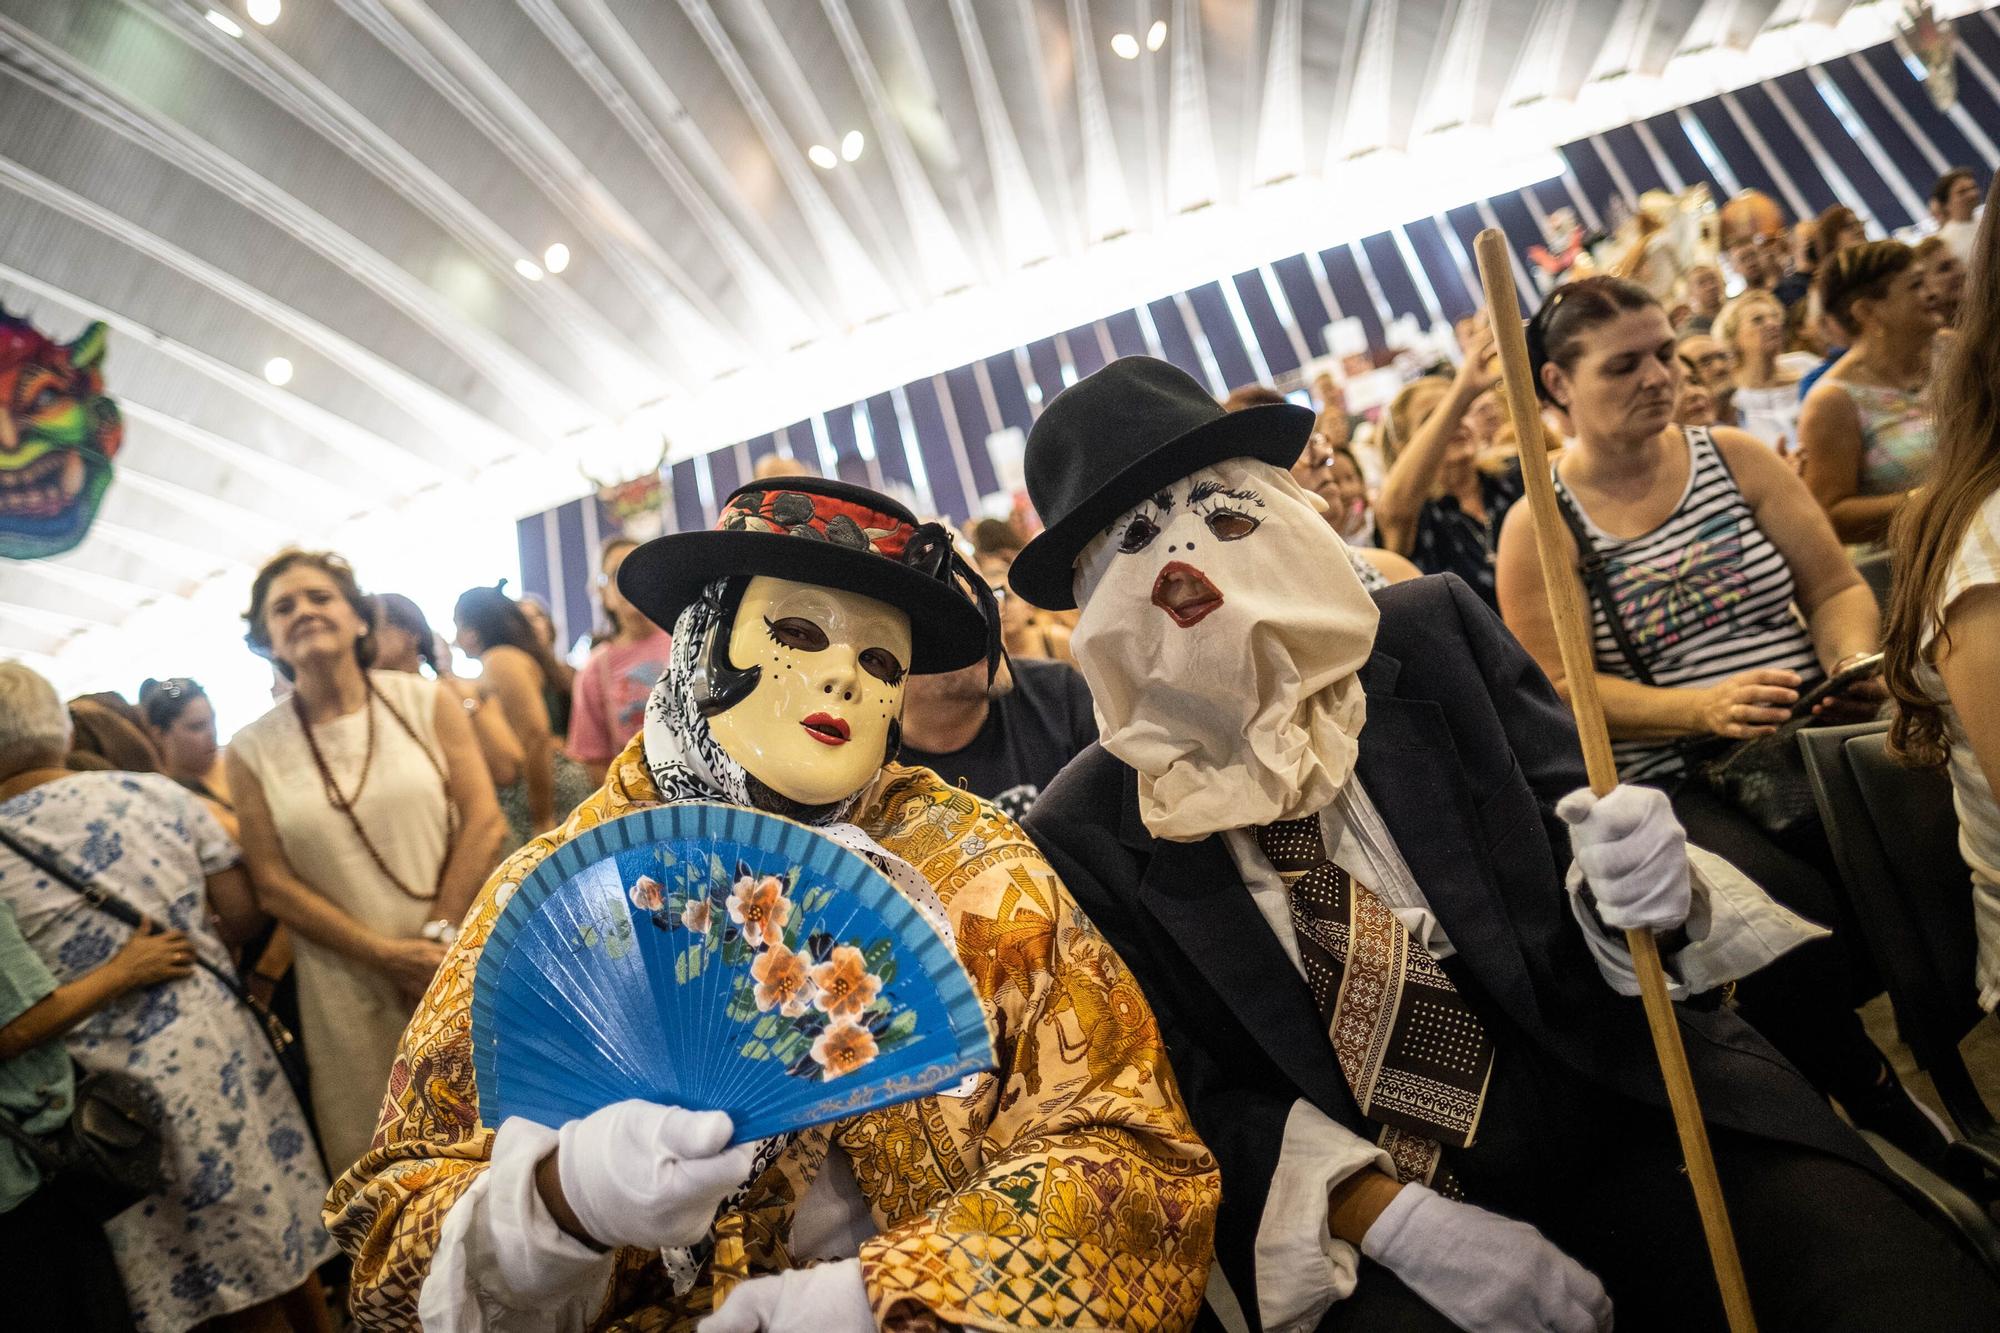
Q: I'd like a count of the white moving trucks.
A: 0